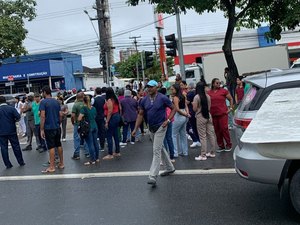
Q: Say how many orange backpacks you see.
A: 0